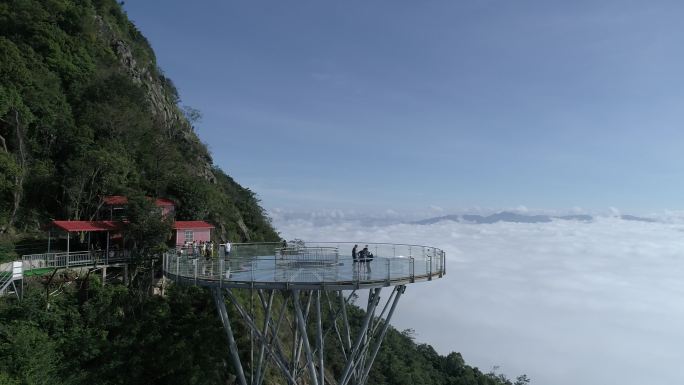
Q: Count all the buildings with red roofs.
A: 3